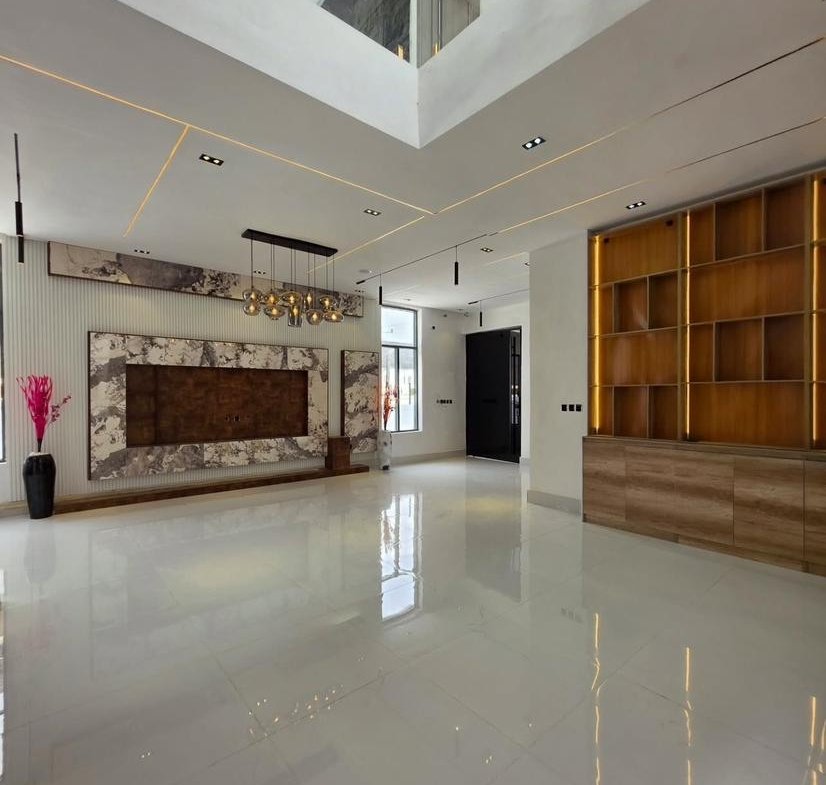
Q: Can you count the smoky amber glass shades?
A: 10